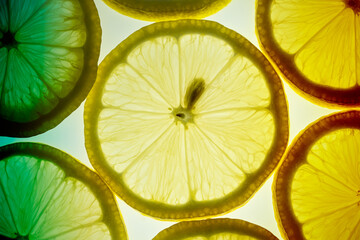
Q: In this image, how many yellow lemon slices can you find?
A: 5